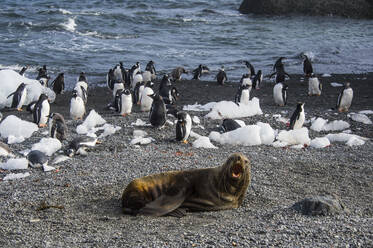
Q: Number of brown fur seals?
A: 1